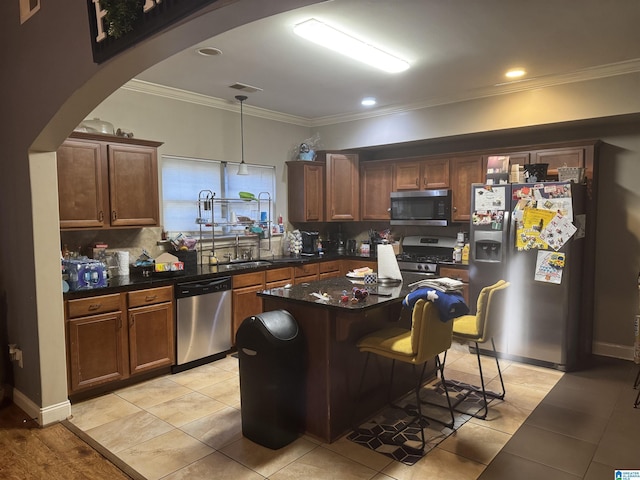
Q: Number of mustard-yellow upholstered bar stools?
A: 2